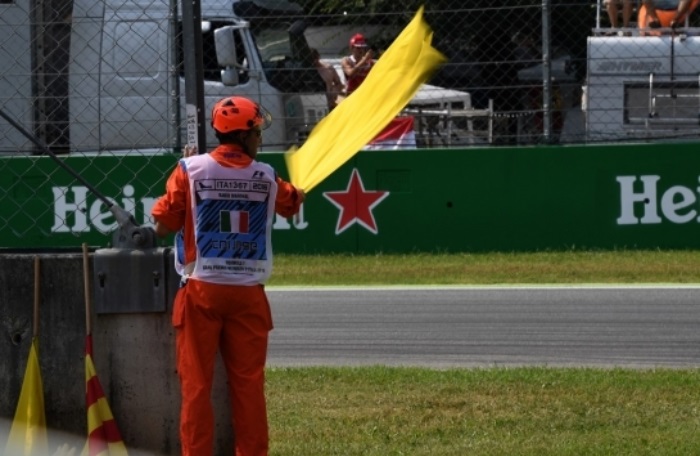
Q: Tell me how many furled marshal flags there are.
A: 2